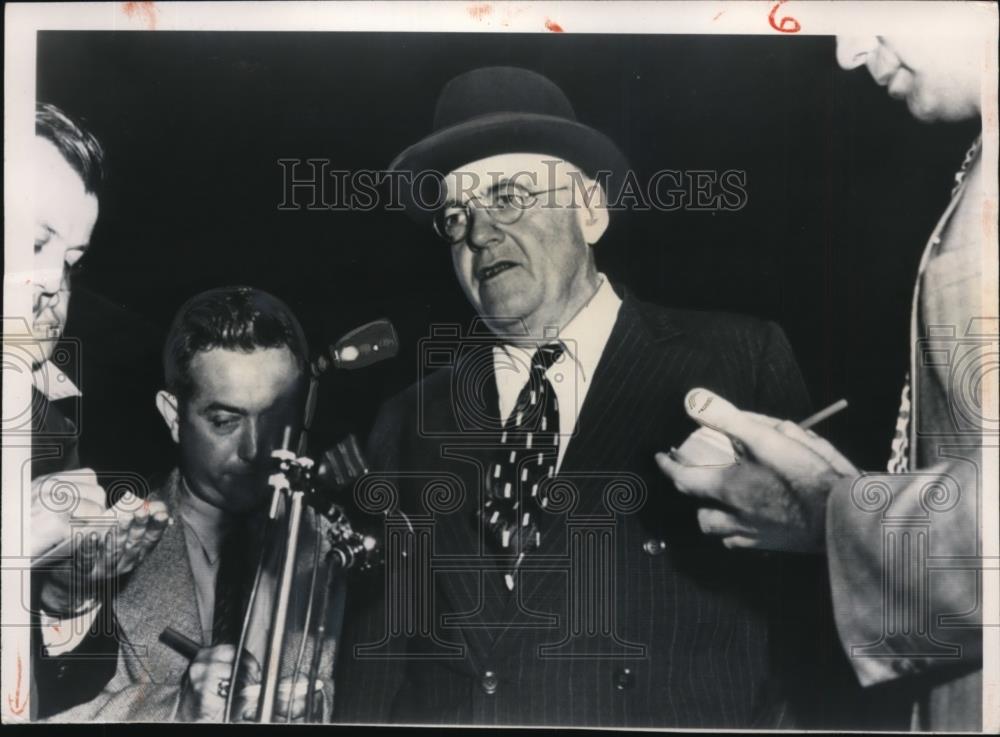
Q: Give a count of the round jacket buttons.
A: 3